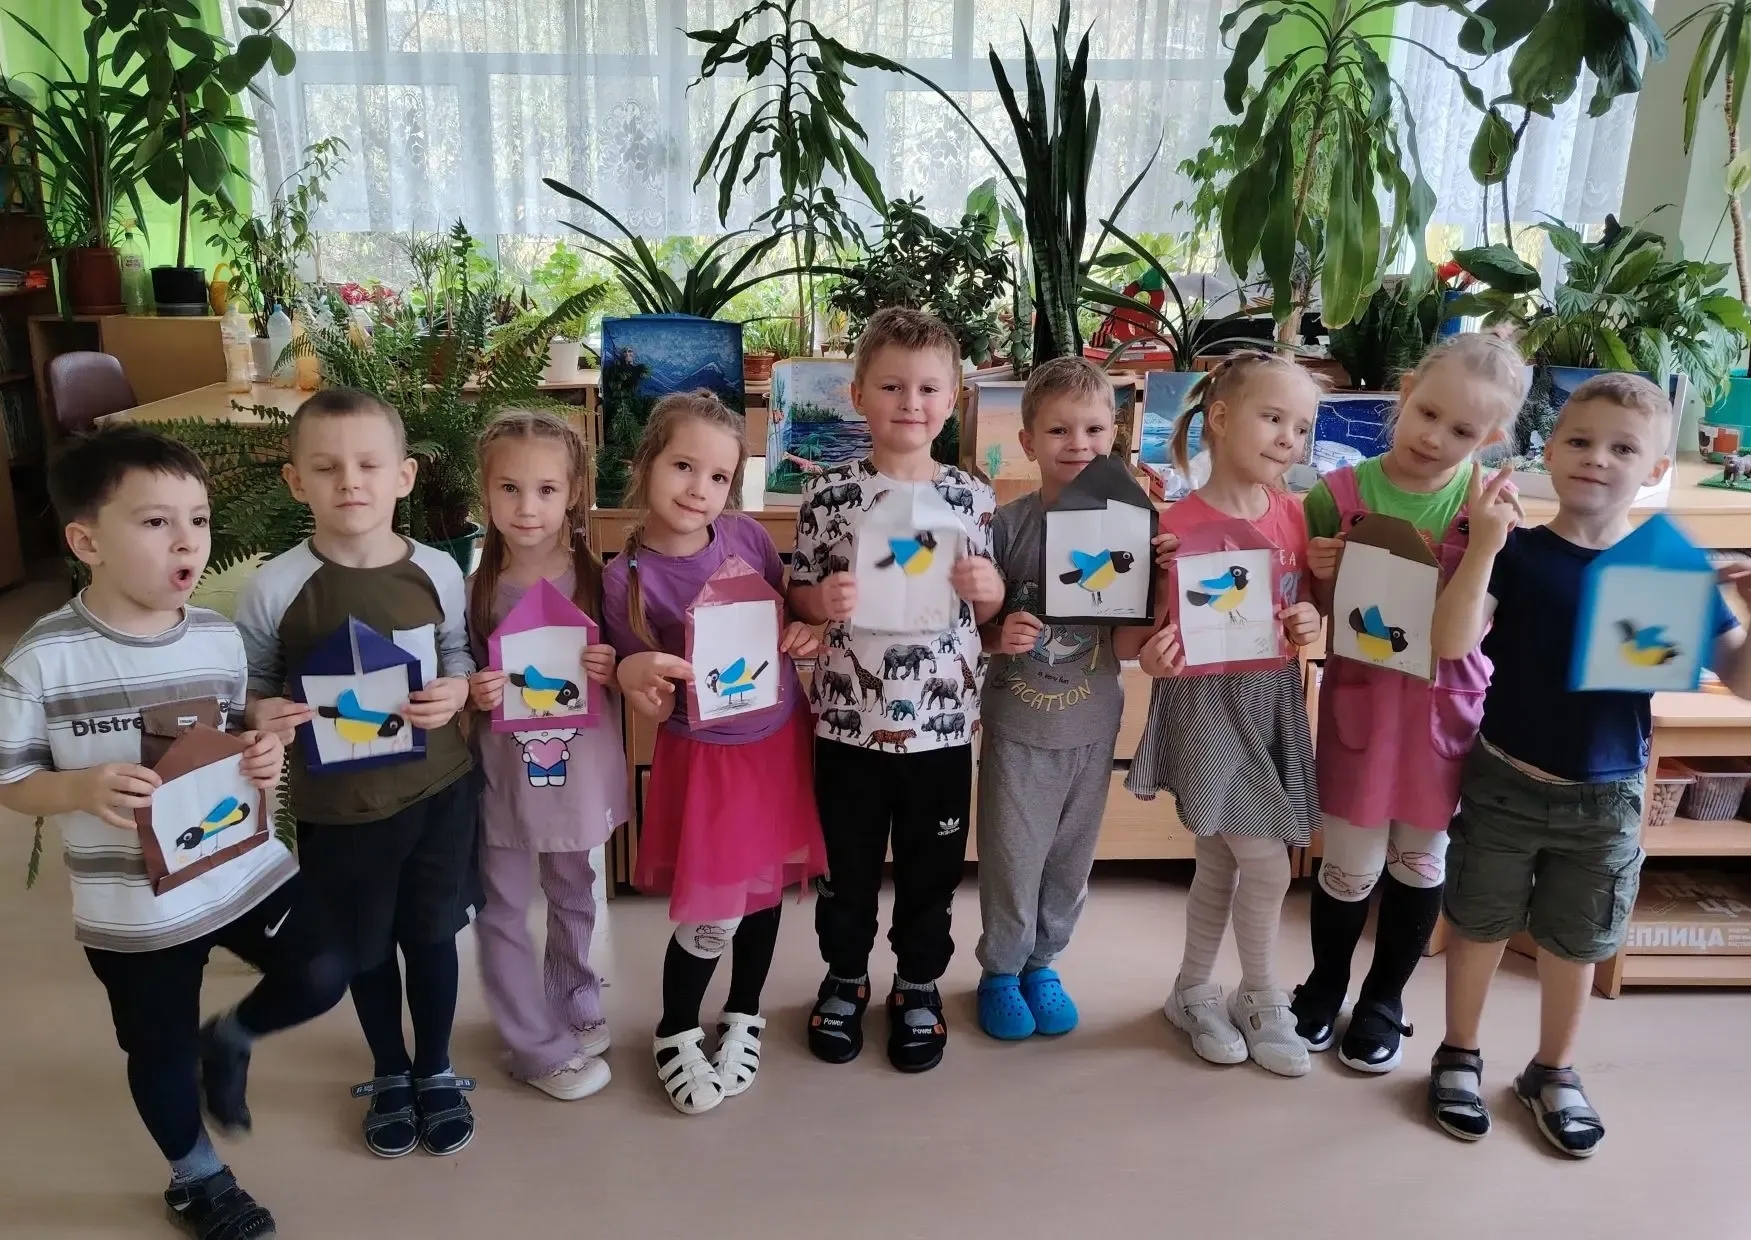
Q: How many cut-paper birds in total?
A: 9